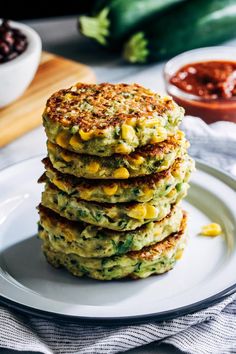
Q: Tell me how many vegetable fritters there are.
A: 6